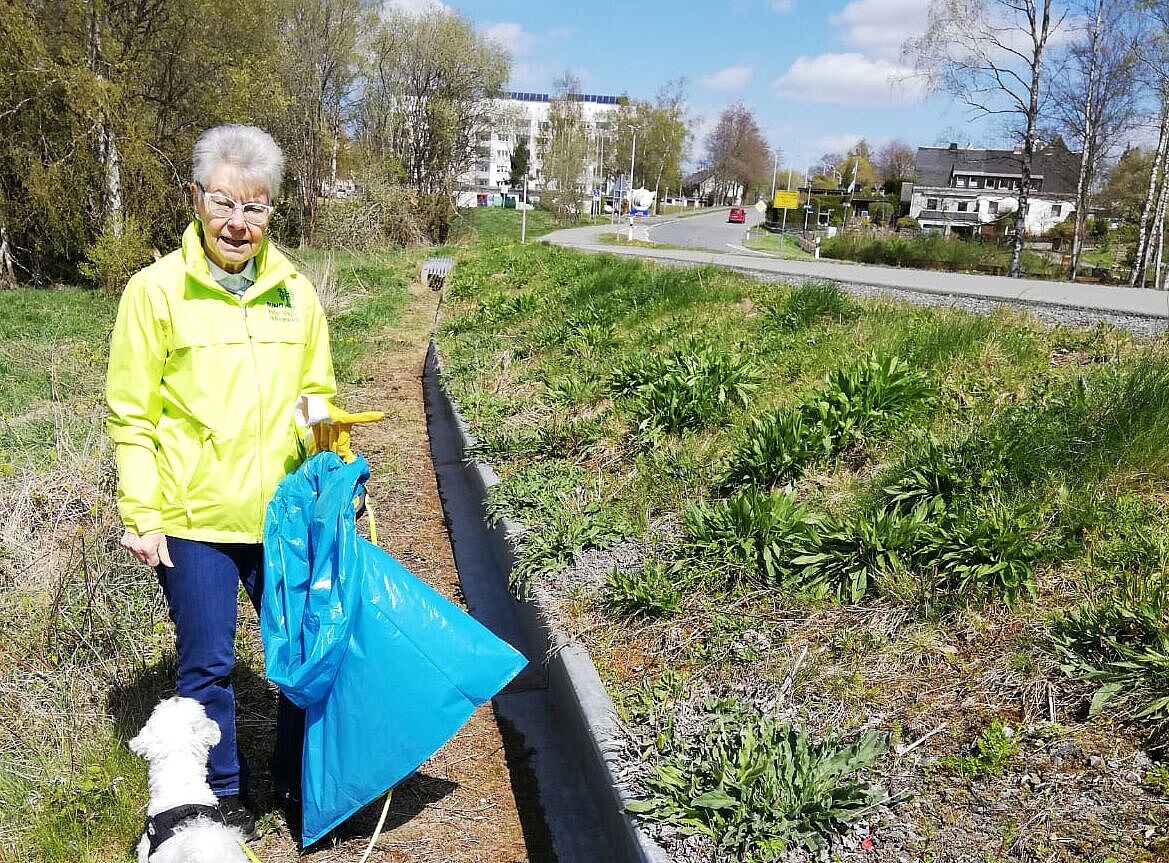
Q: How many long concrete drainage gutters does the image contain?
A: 1